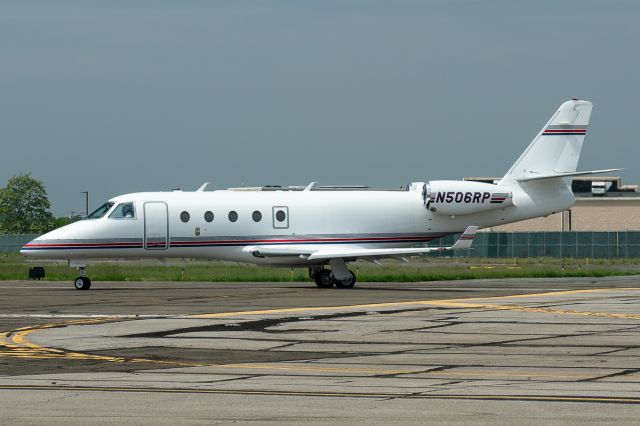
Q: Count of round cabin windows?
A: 5